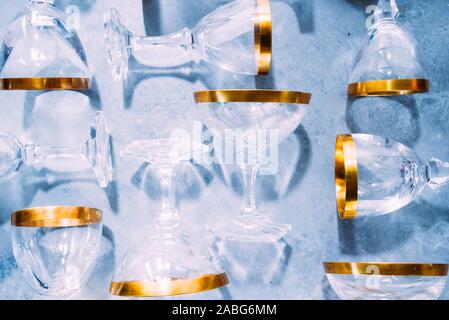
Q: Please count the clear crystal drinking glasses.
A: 9